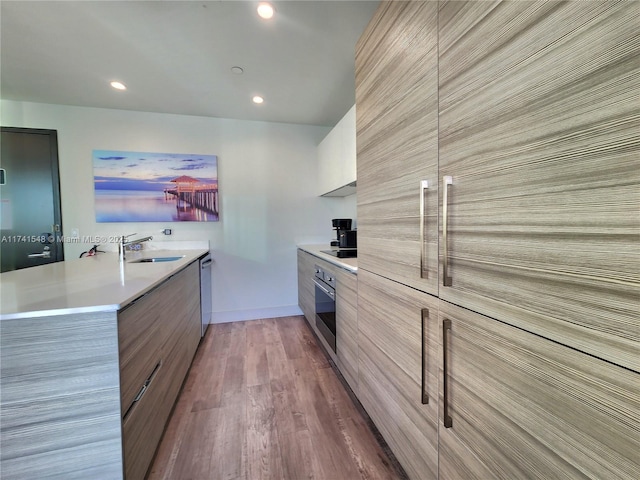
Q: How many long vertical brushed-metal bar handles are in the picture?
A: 4